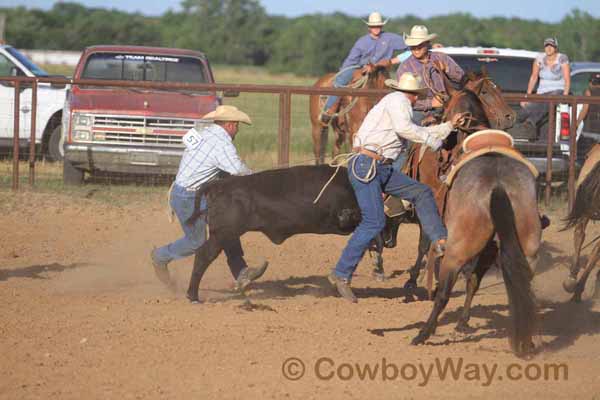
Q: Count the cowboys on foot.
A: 2